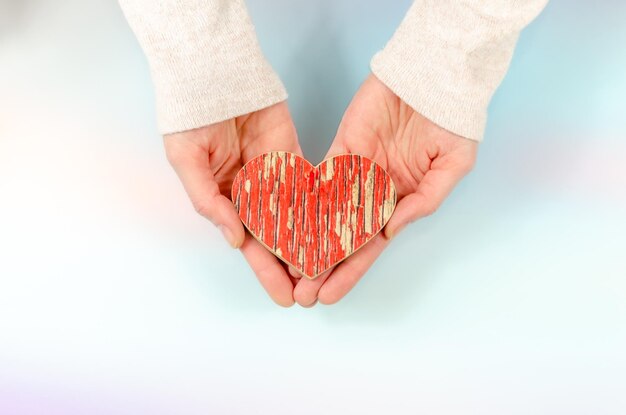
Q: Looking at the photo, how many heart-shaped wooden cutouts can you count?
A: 1